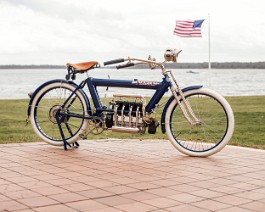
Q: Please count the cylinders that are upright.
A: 4